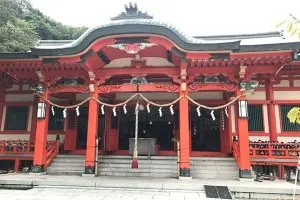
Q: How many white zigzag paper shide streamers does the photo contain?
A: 12